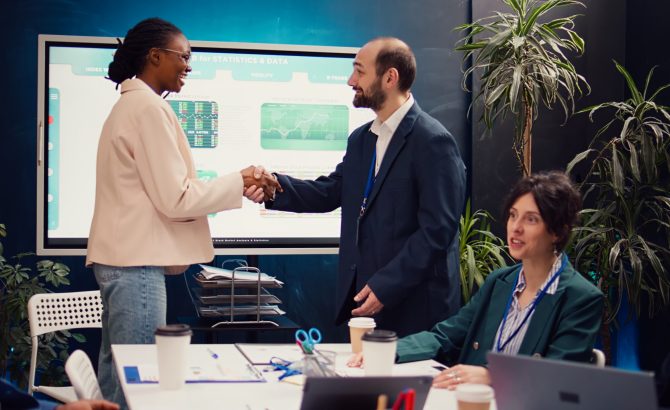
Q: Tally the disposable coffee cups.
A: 4